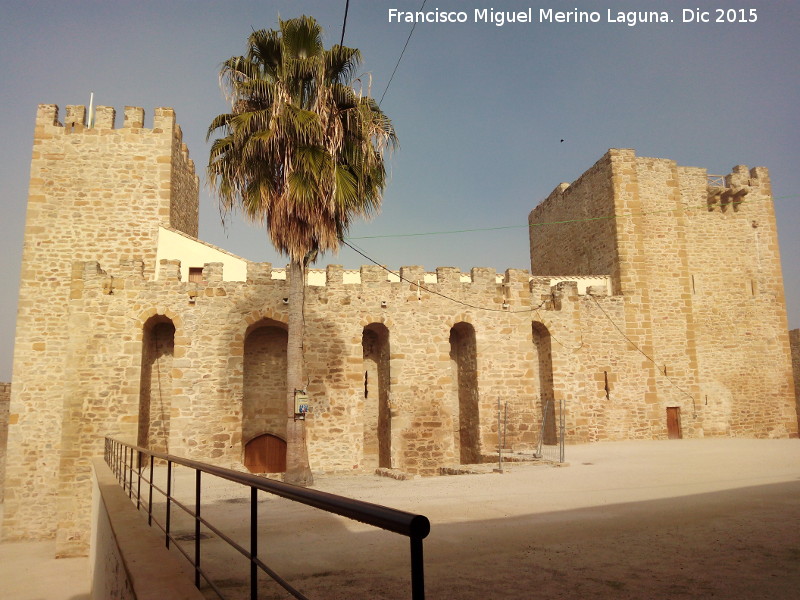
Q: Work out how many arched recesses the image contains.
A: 5